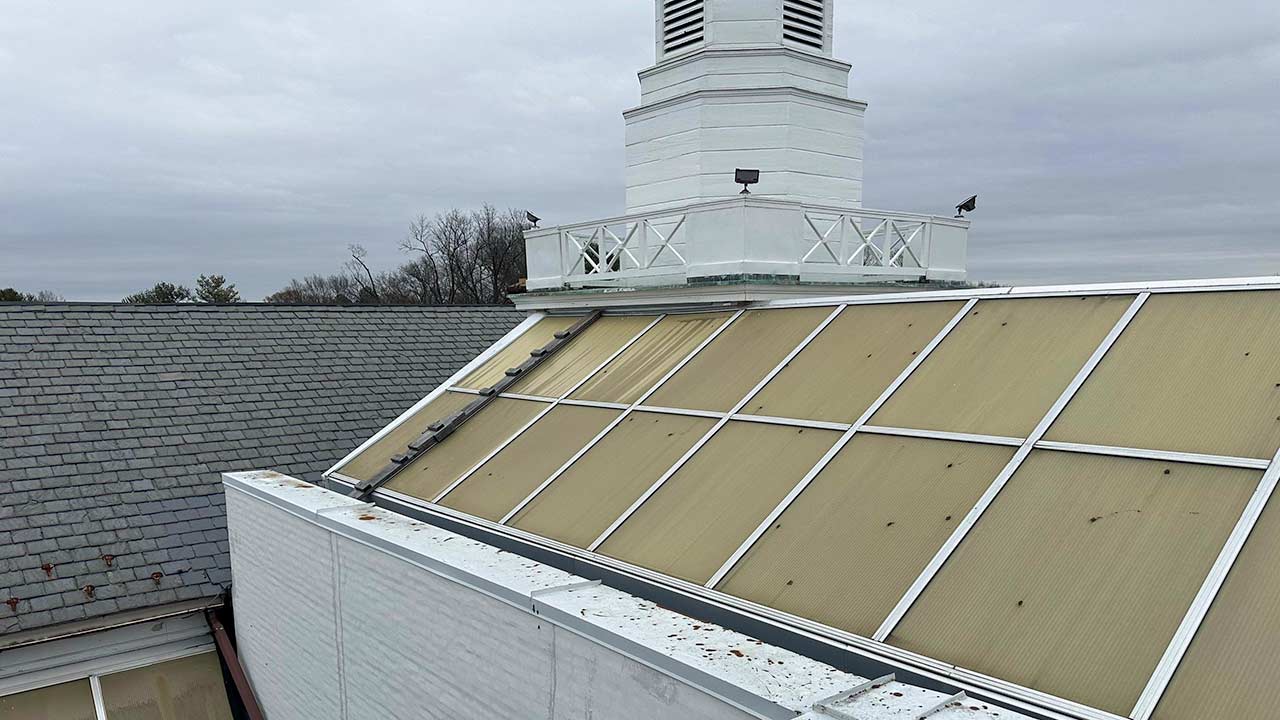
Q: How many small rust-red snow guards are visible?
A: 5